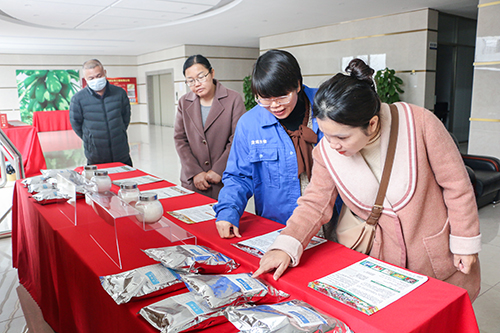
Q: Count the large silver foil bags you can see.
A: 5